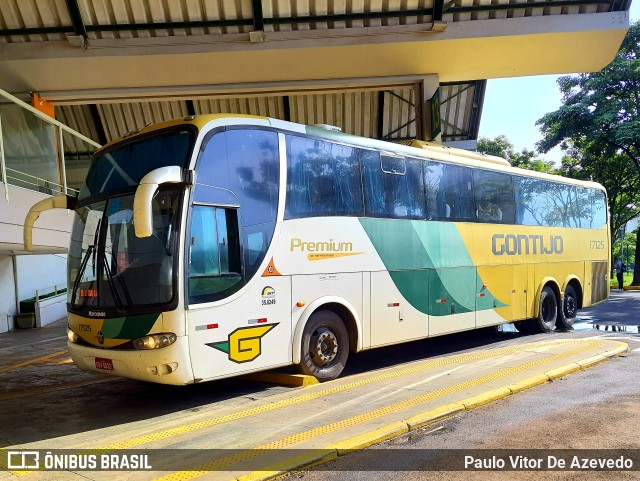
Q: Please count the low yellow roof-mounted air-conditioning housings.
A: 1